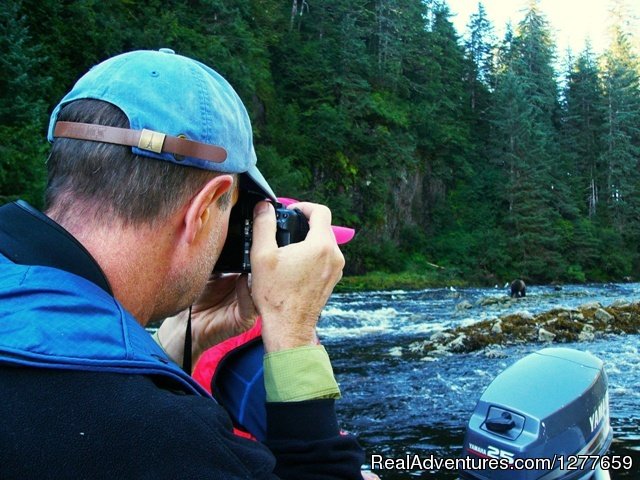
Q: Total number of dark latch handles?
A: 1